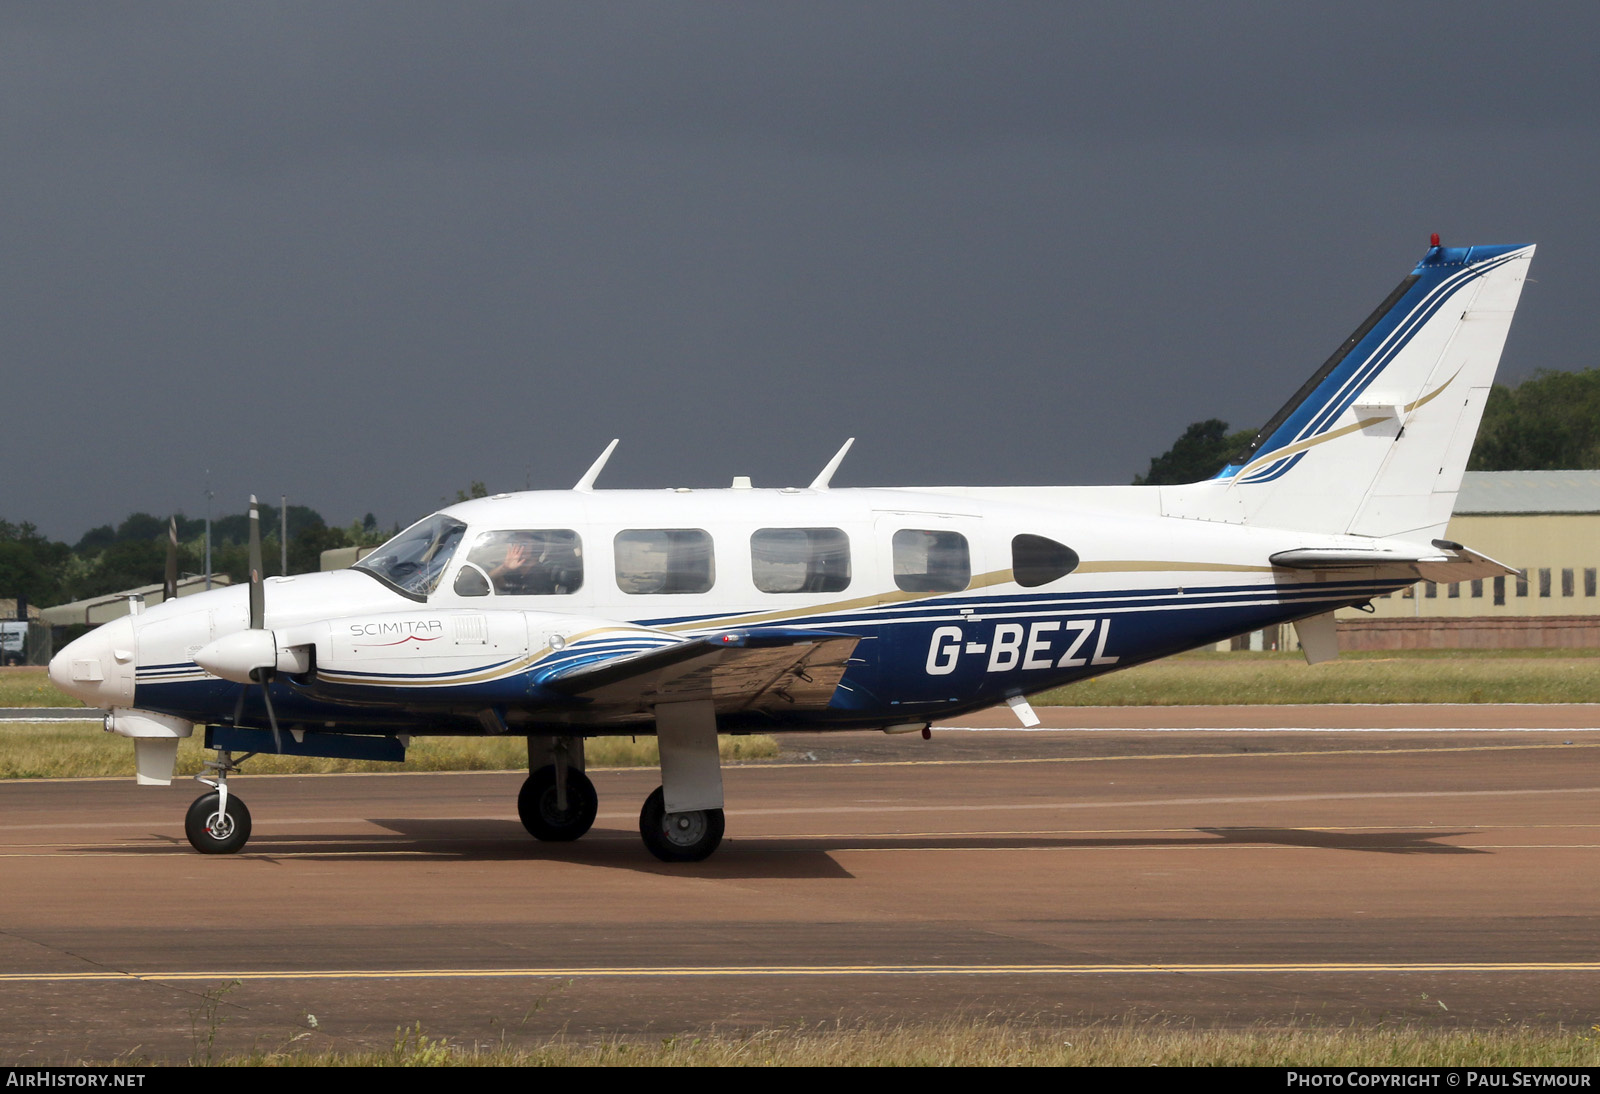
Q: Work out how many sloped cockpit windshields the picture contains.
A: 1